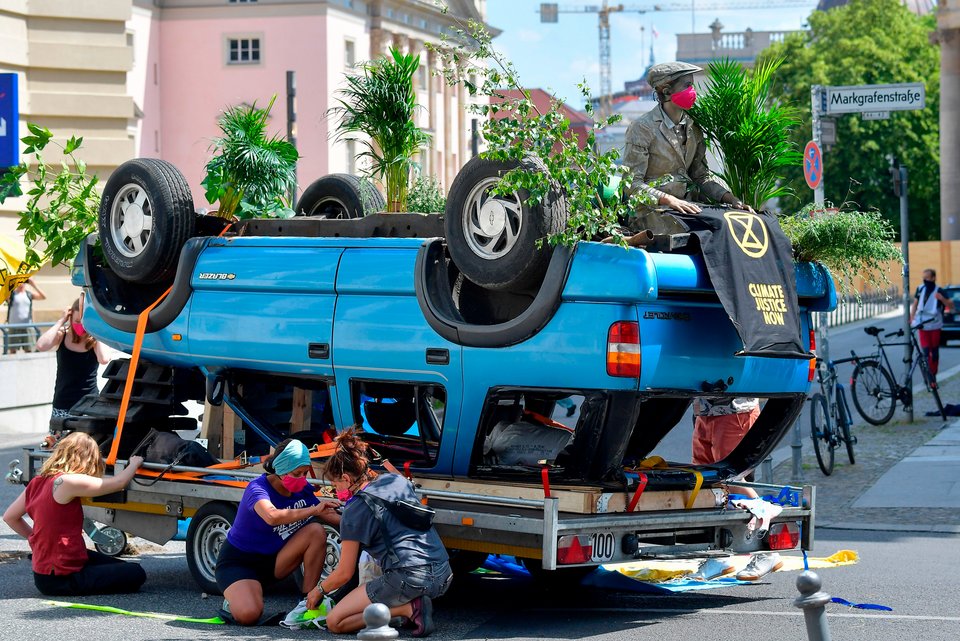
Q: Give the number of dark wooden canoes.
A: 0